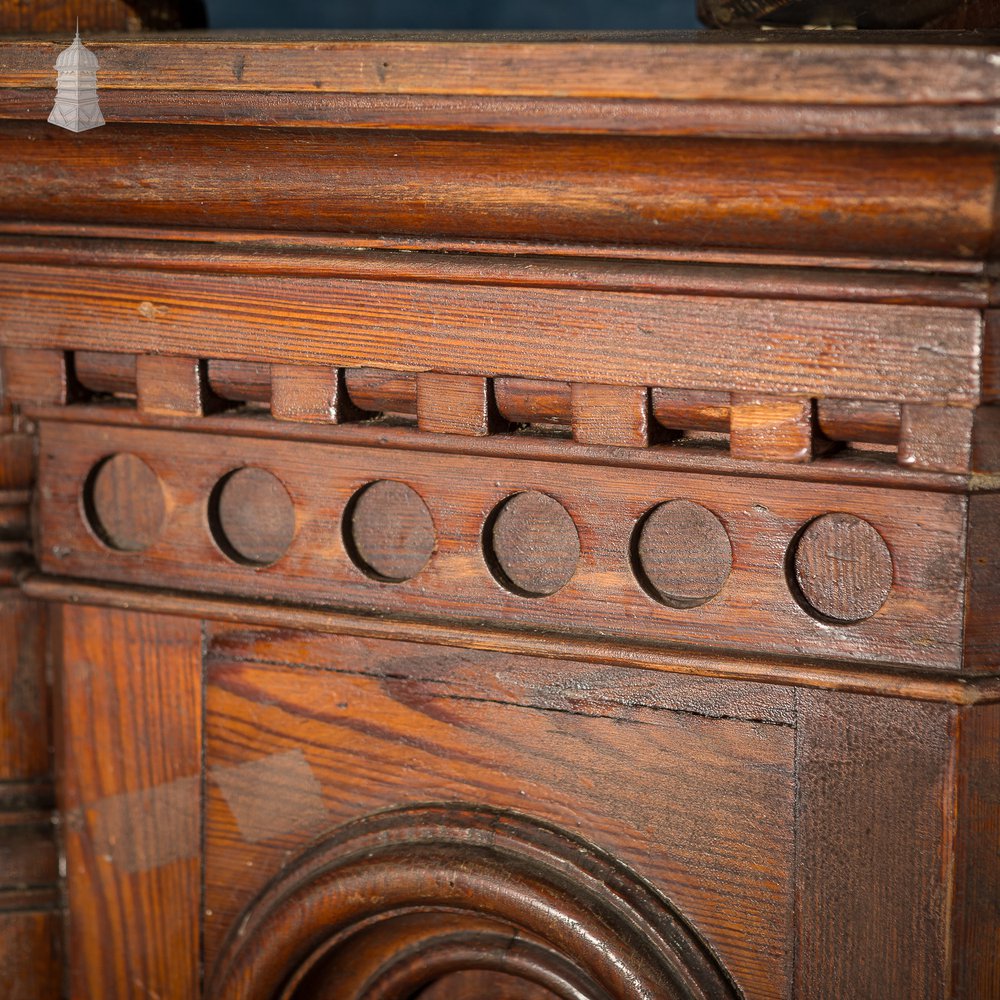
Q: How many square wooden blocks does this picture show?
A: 7